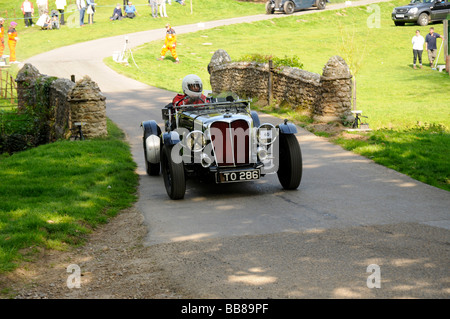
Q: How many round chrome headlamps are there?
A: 2